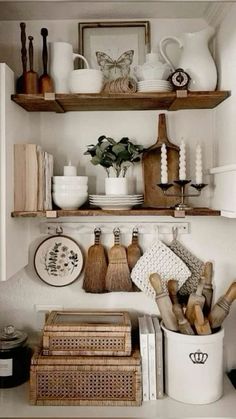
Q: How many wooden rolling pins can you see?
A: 7